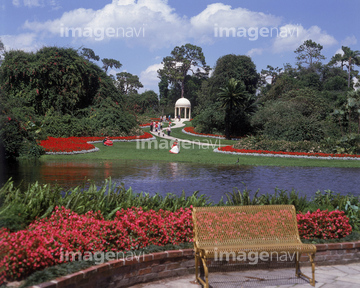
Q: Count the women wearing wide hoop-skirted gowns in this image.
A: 2